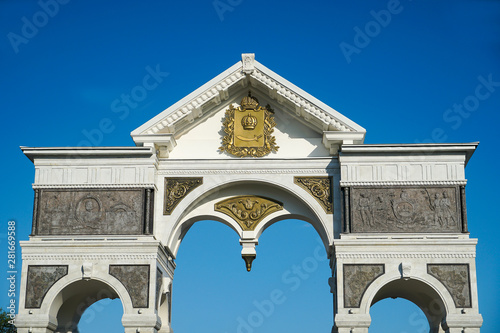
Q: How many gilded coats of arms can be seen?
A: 1